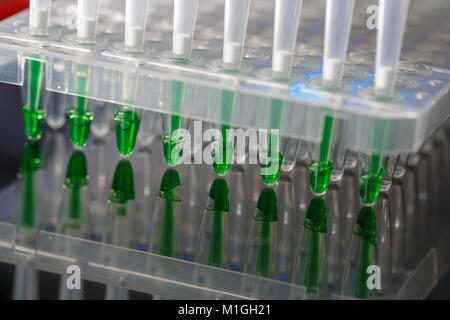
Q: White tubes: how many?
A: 8